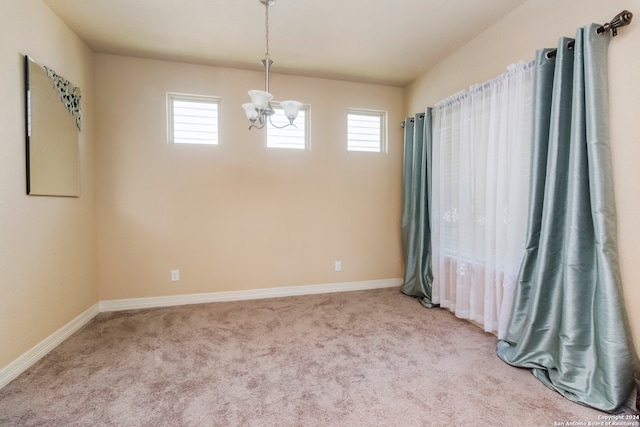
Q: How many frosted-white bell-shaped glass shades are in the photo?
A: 3